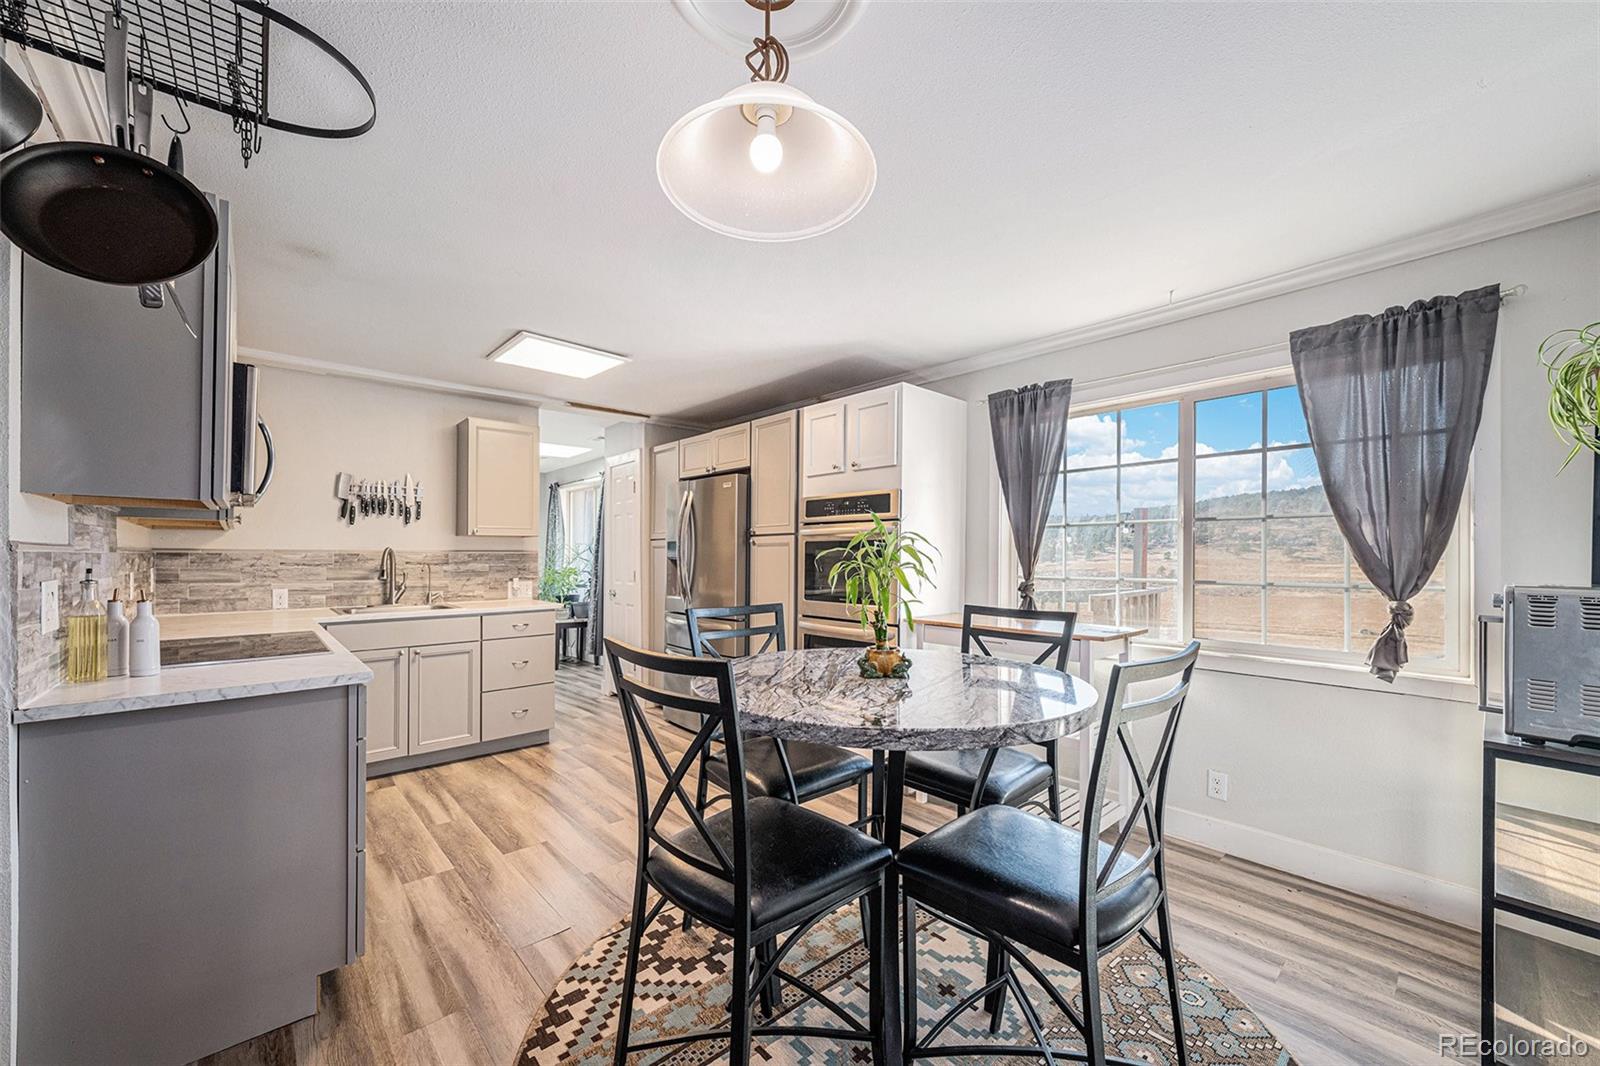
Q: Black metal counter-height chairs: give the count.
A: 4